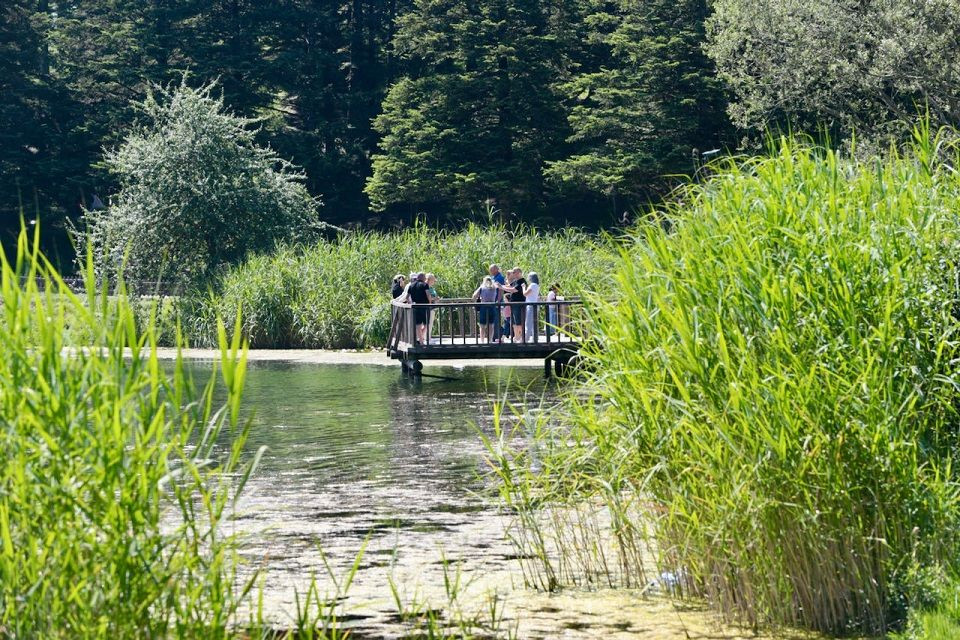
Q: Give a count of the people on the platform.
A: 11